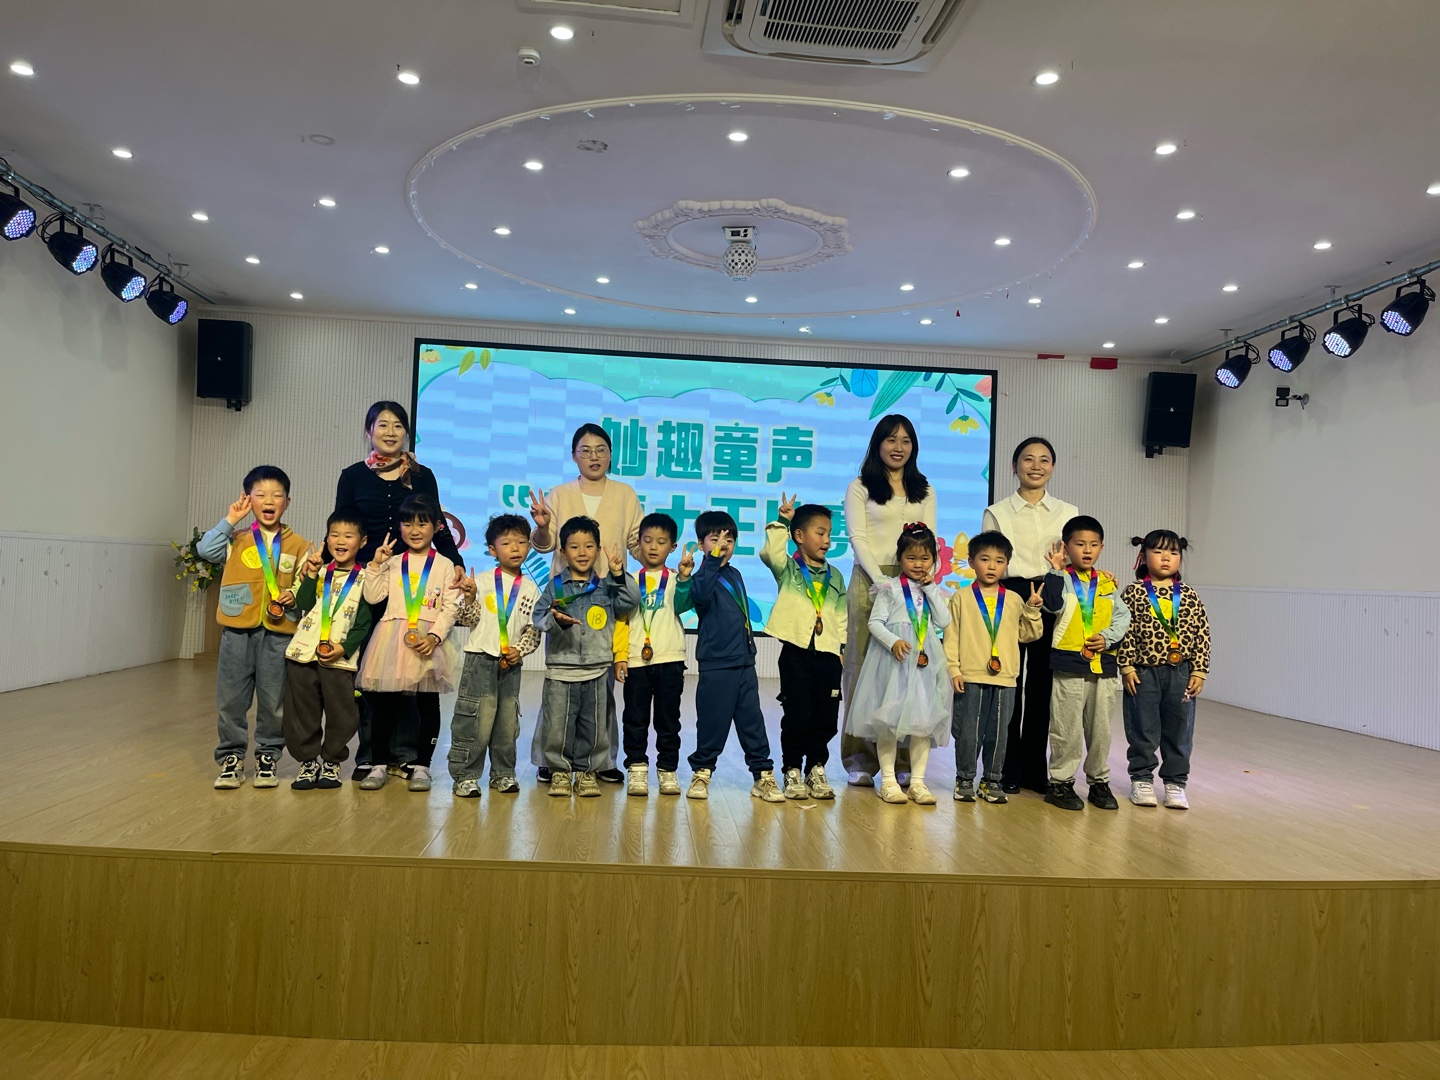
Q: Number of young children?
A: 12